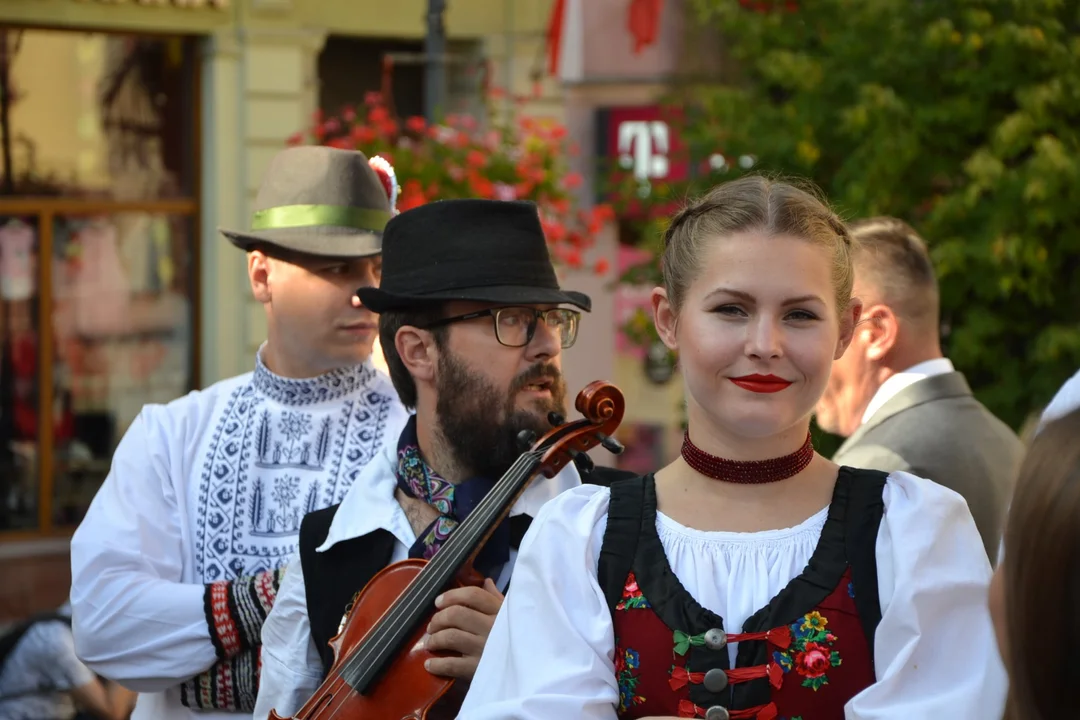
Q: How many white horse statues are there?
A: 0